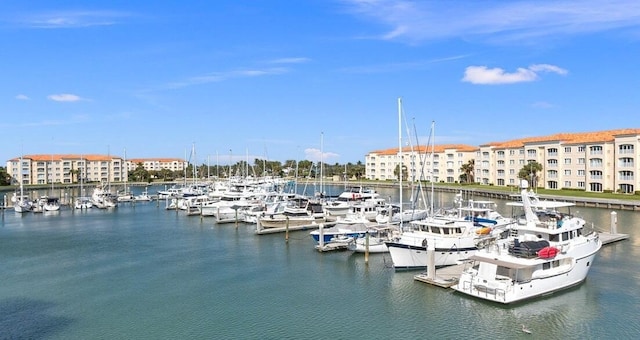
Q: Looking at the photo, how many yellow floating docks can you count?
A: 0